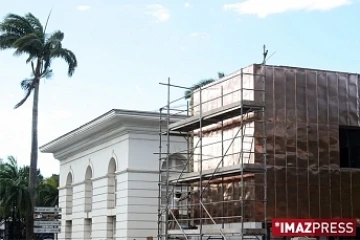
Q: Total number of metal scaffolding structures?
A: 1